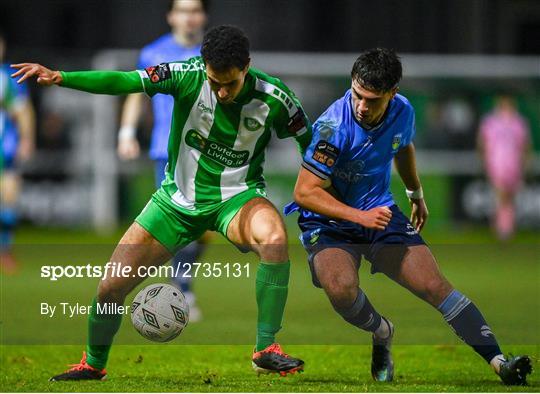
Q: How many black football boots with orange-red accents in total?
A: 2